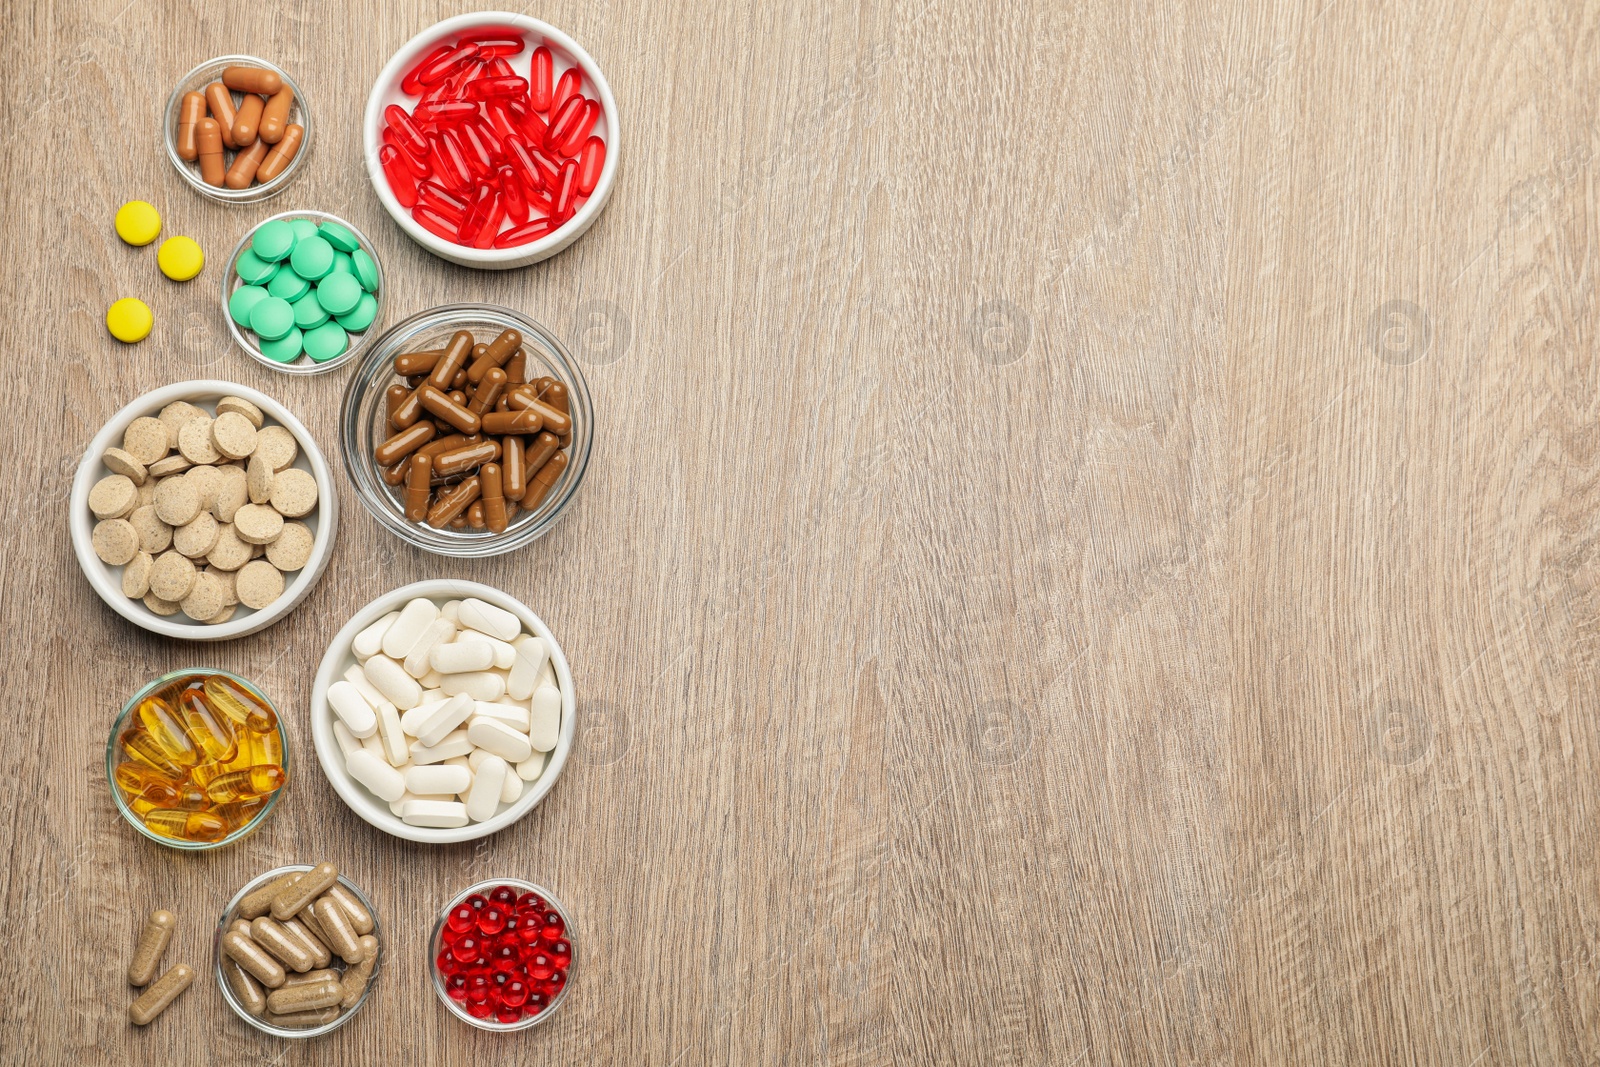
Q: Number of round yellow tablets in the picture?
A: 3